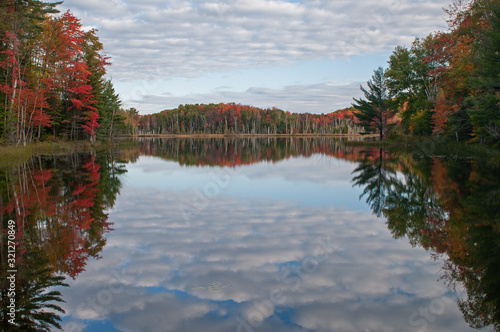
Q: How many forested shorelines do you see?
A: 3